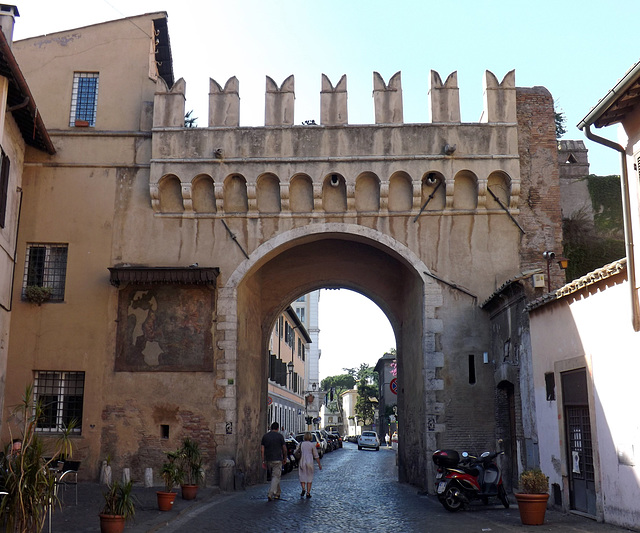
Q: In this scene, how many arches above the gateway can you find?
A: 11